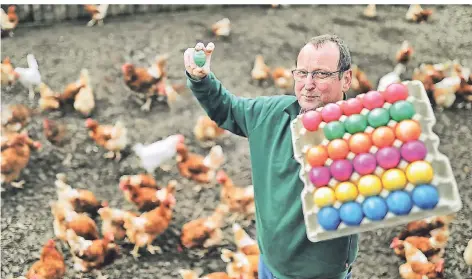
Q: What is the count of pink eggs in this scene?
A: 5